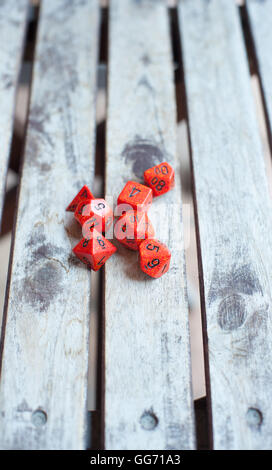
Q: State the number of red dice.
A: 7